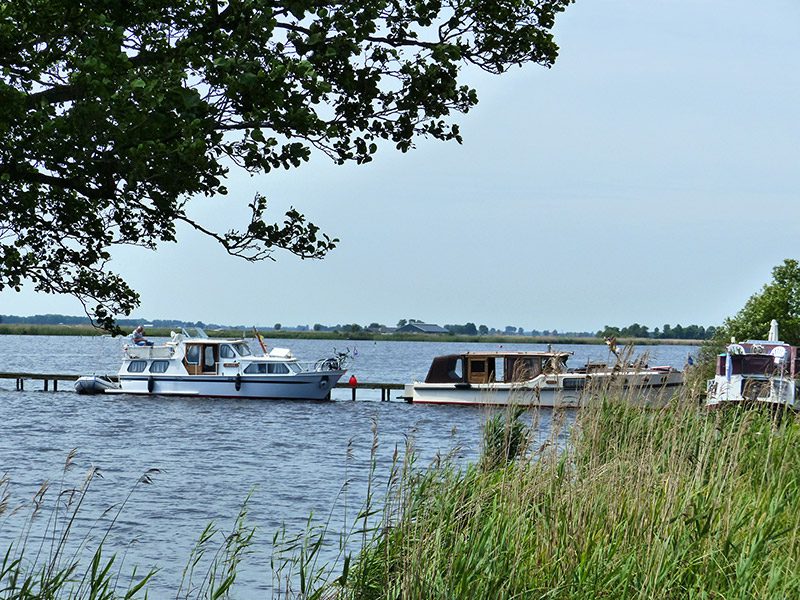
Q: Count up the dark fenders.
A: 2